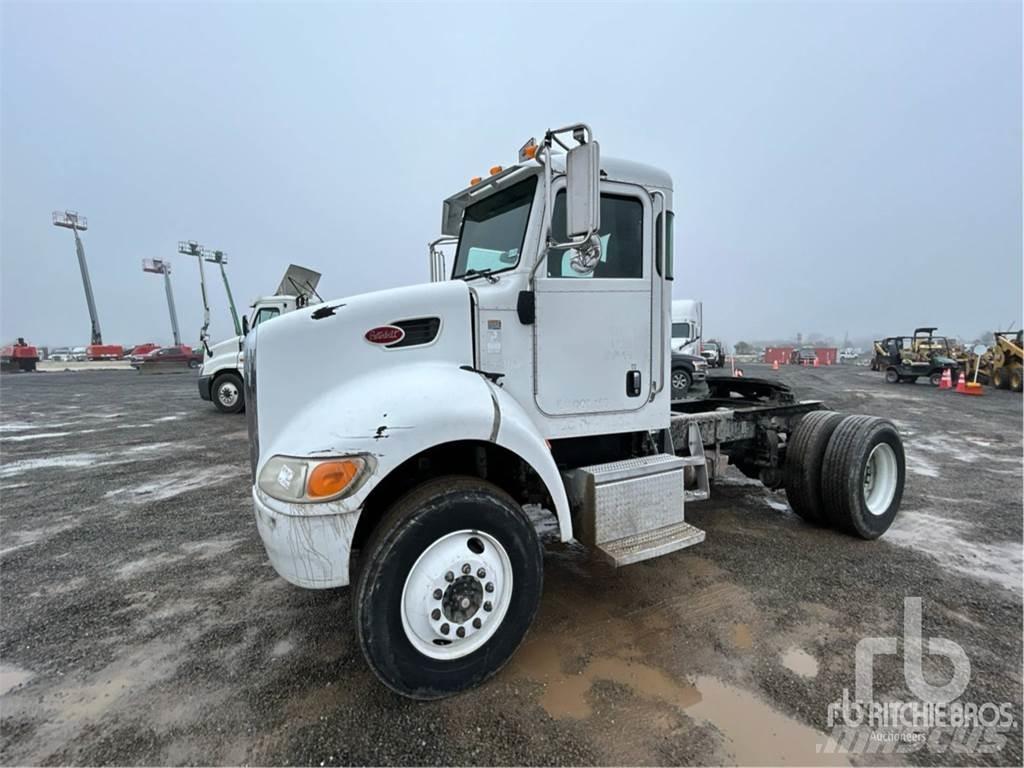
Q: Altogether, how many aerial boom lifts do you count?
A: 4